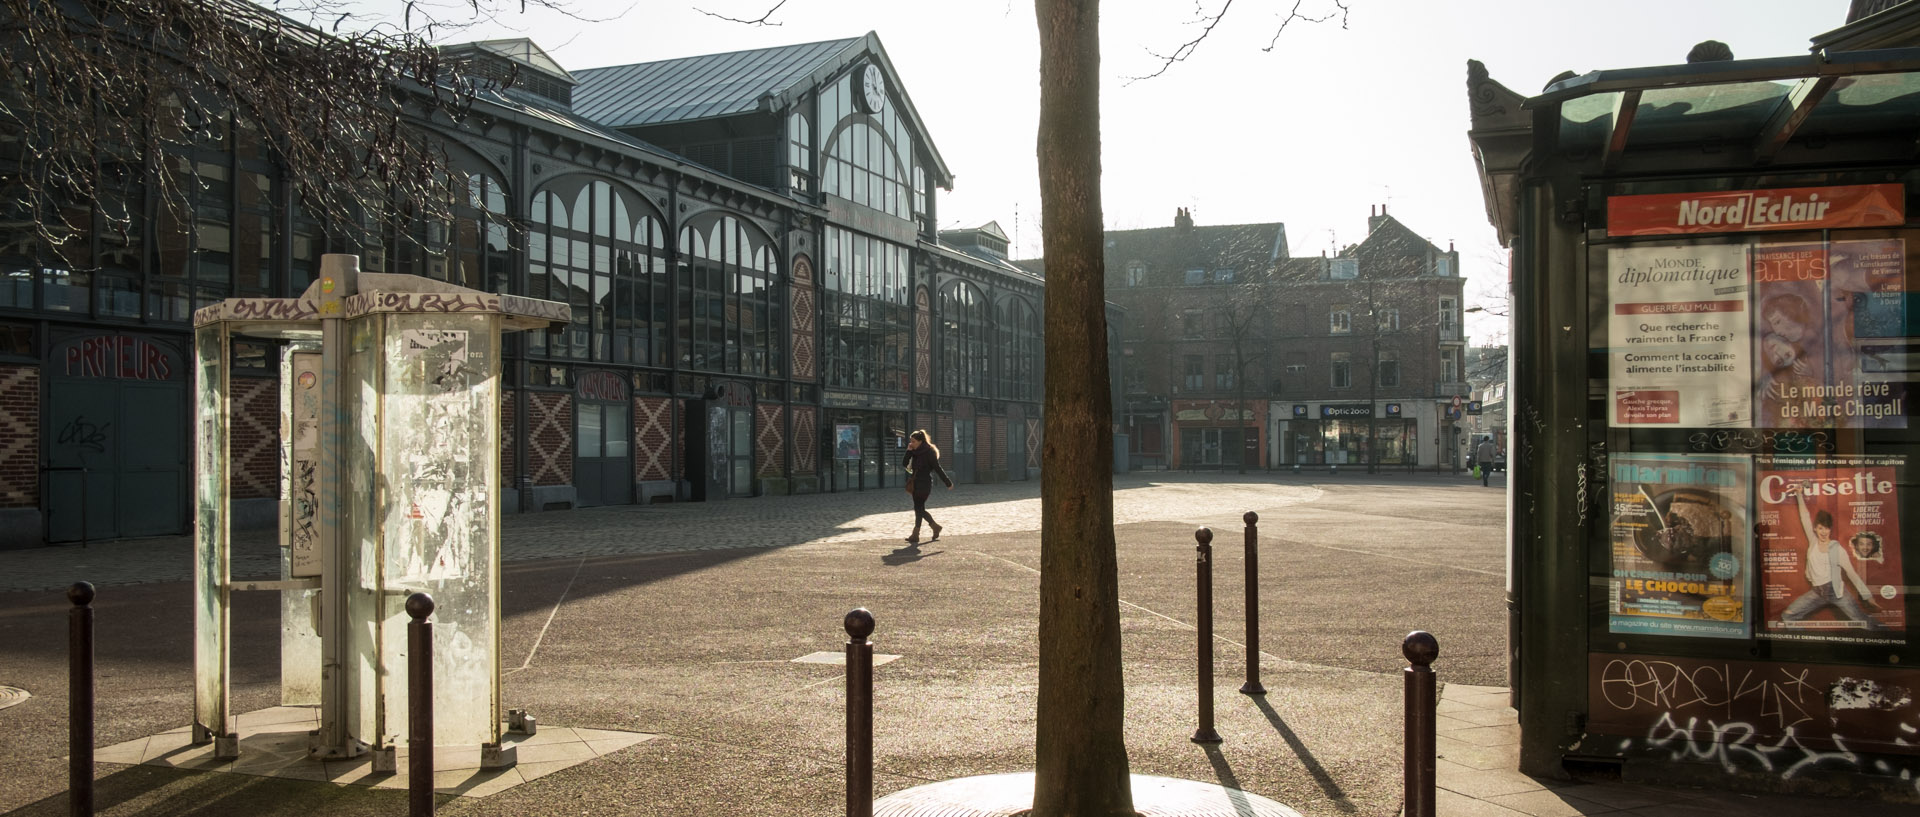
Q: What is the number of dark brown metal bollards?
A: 6